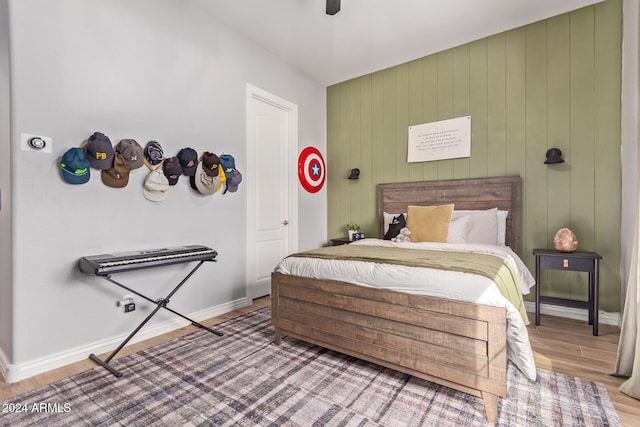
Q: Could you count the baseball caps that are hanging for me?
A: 12